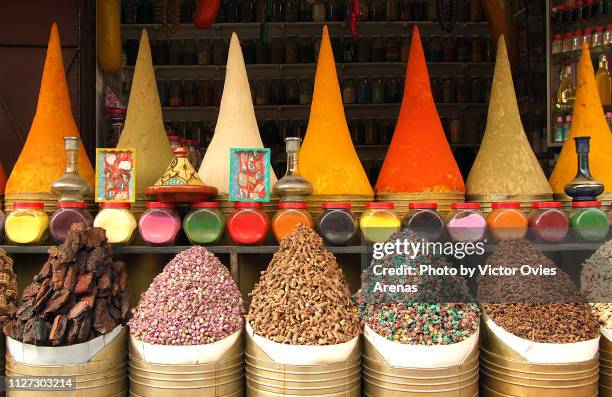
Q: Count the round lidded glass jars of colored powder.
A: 14